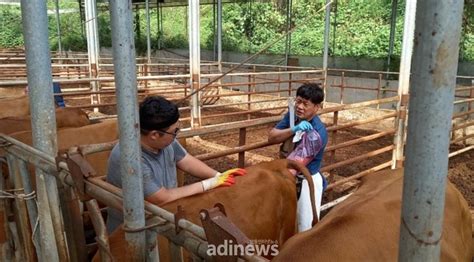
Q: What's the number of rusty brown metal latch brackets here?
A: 2